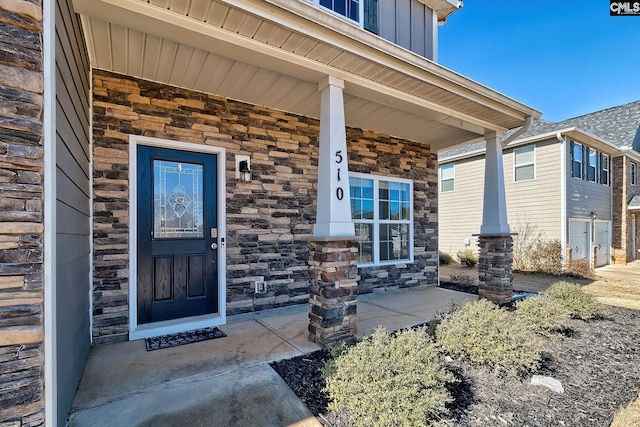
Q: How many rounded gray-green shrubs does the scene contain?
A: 4